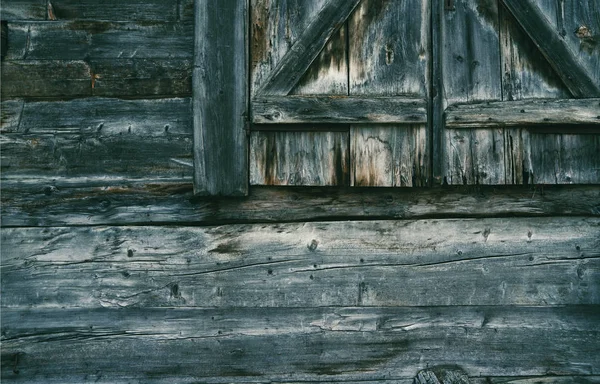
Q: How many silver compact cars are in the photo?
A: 0